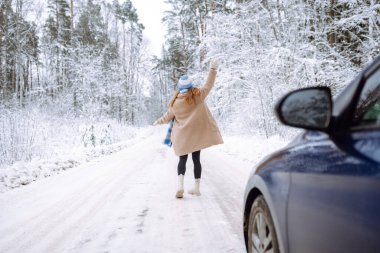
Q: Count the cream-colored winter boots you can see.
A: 2